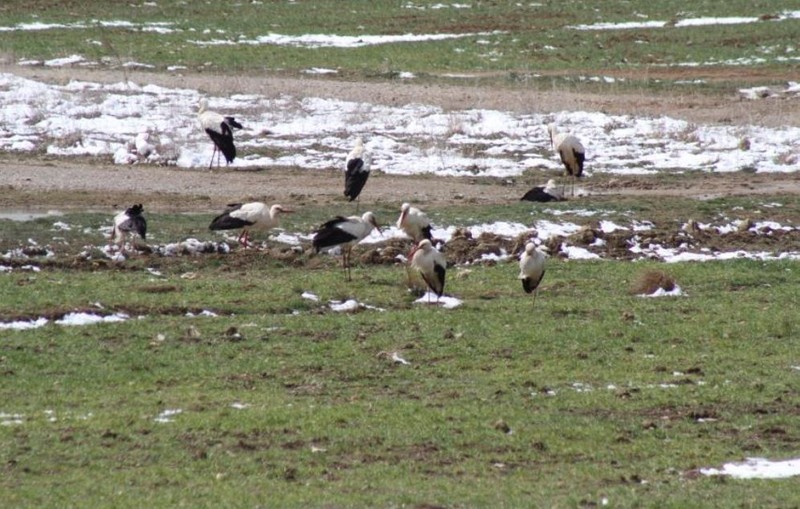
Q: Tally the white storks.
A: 10